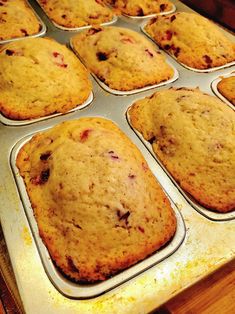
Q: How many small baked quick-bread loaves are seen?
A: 9